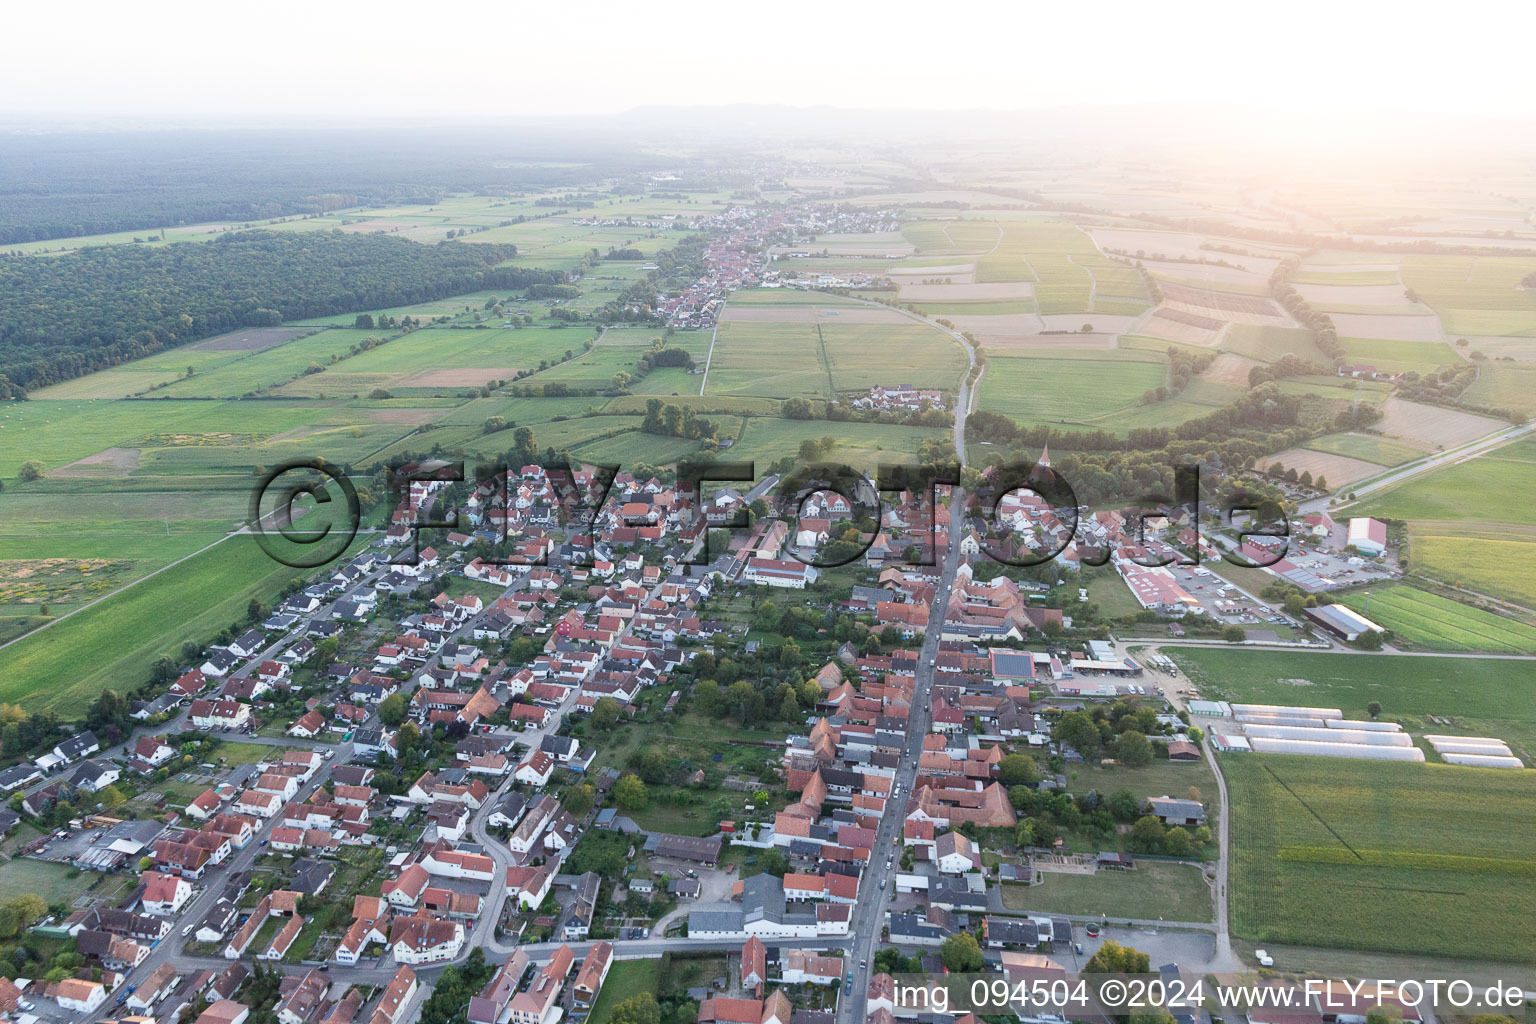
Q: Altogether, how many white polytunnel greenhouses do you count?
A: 8